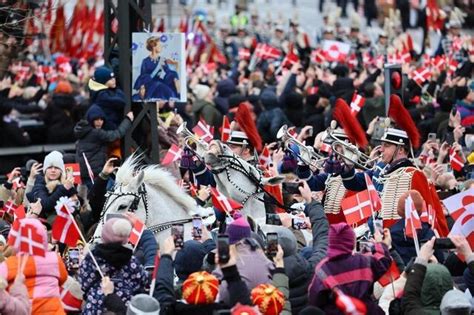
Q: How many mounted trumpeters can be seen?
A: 3